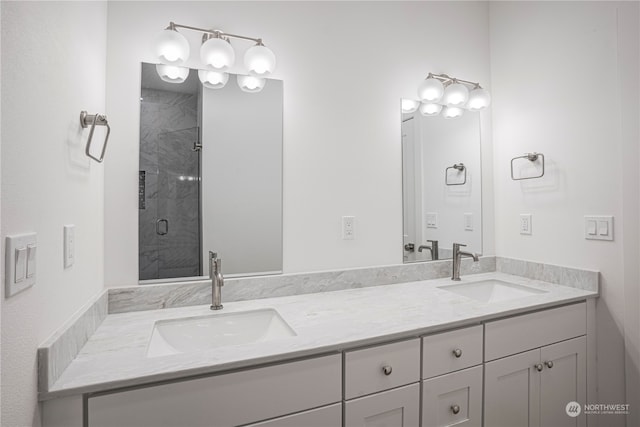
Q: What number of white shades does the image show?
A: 6